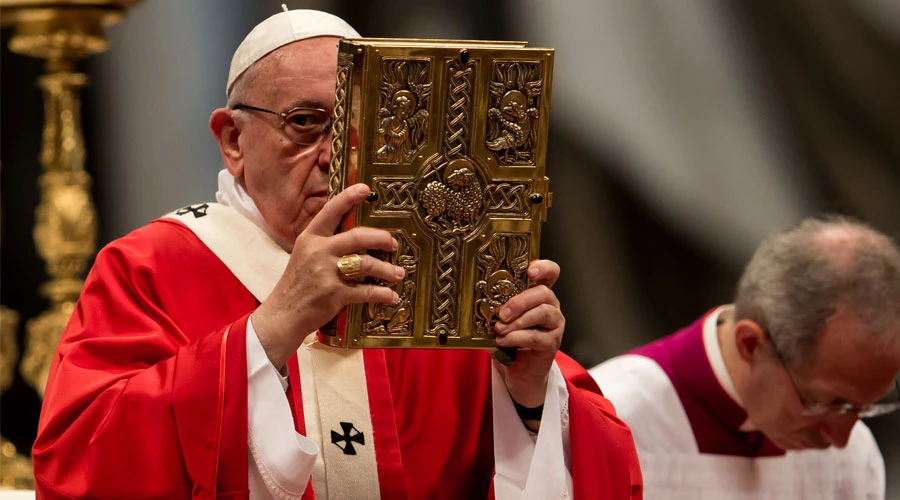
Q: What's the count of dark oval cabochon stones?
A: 4